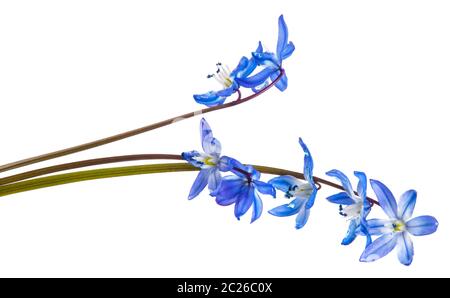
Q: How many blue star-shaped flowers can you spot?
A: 7